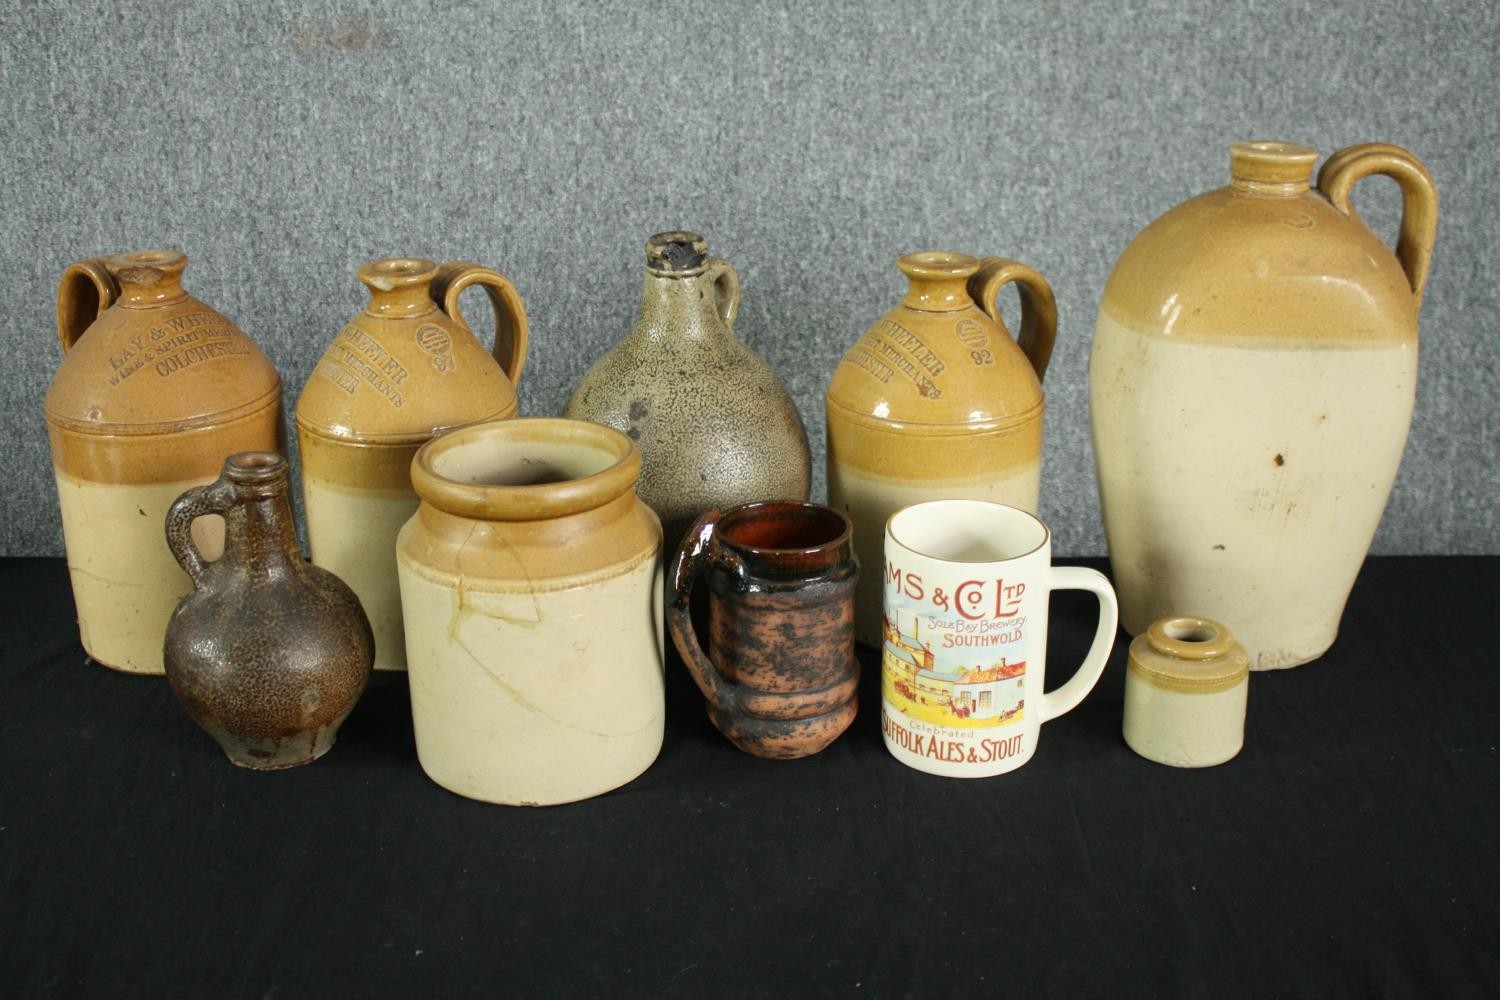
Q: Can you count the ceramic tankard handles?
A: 2